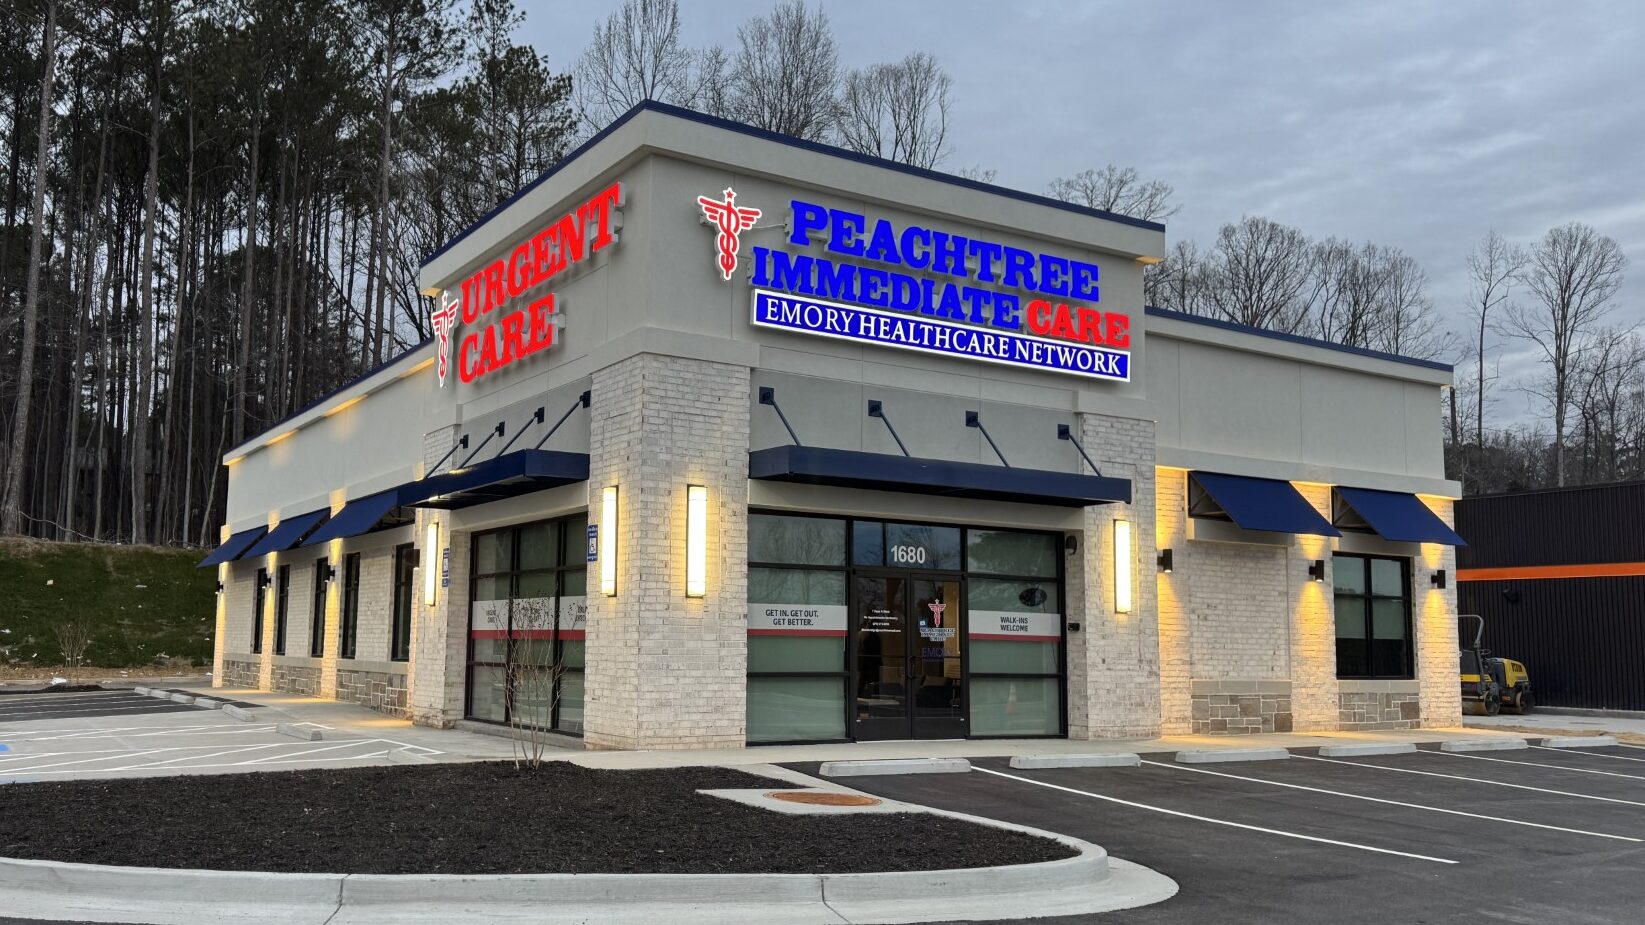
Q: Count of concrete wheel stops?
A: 13